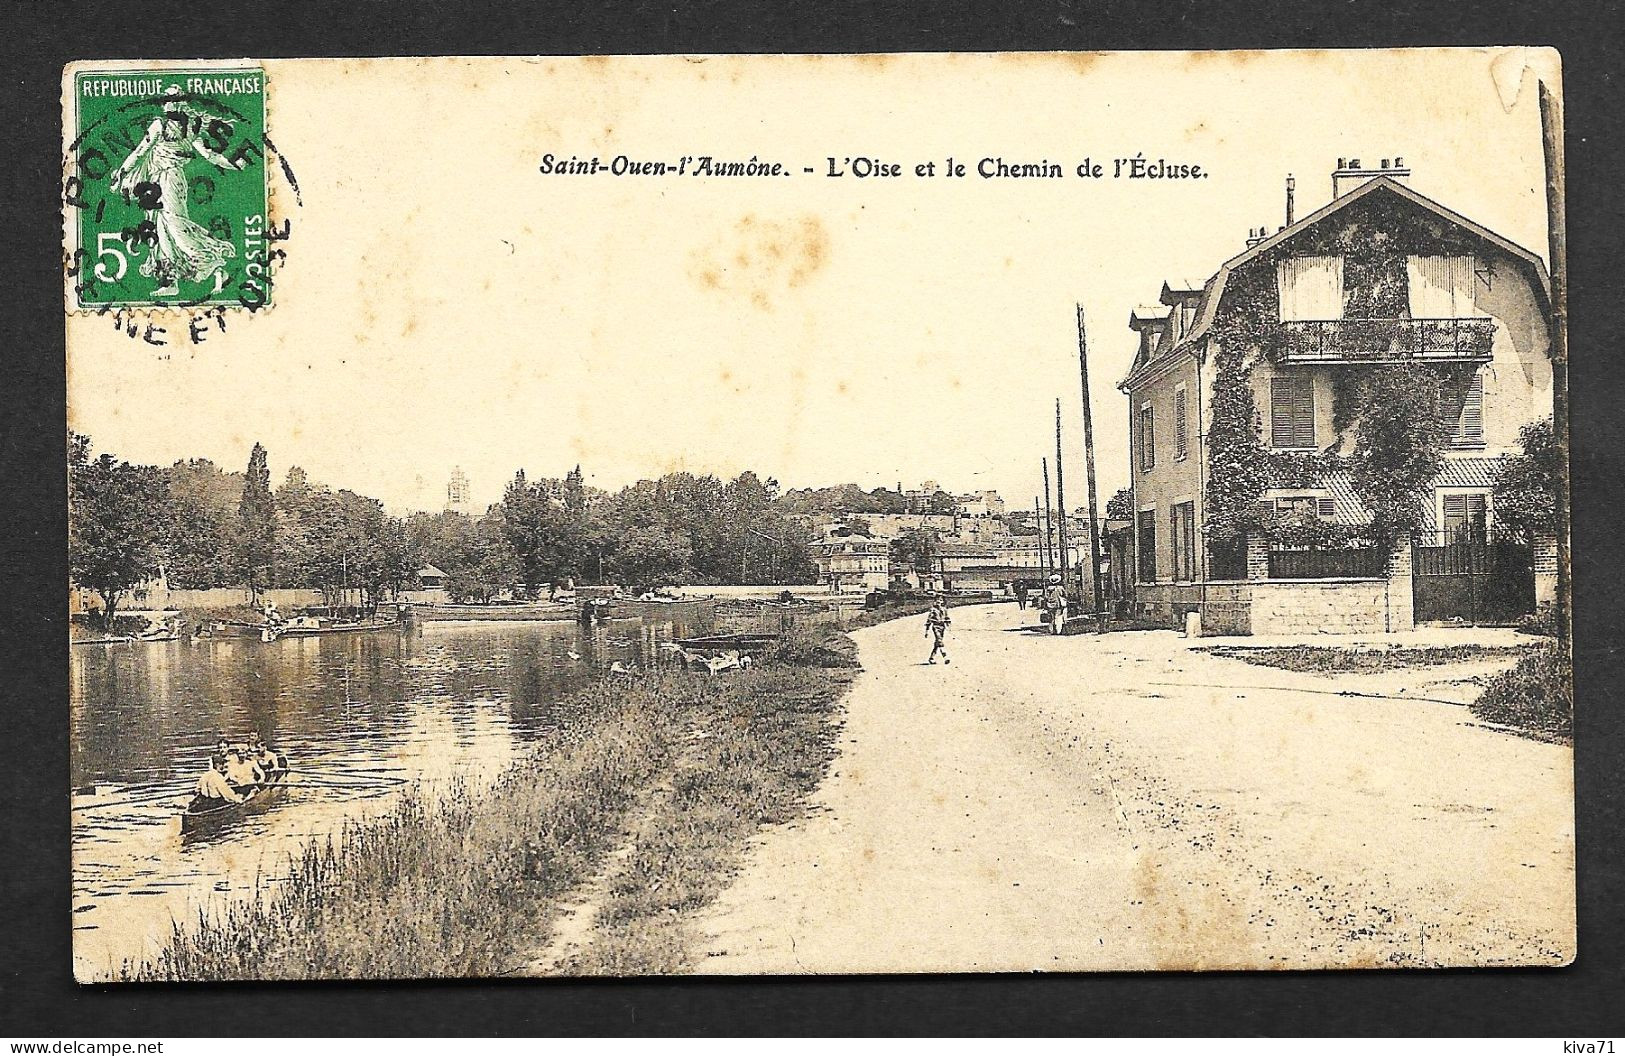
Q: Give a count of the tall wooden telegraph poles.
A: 5